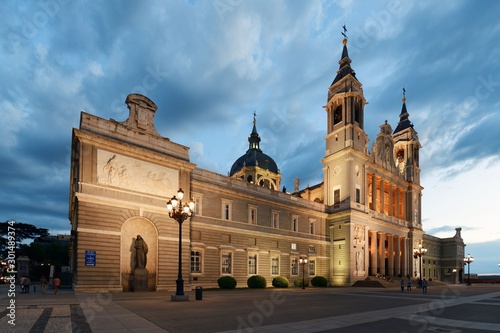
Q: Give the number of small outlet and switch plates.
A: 0